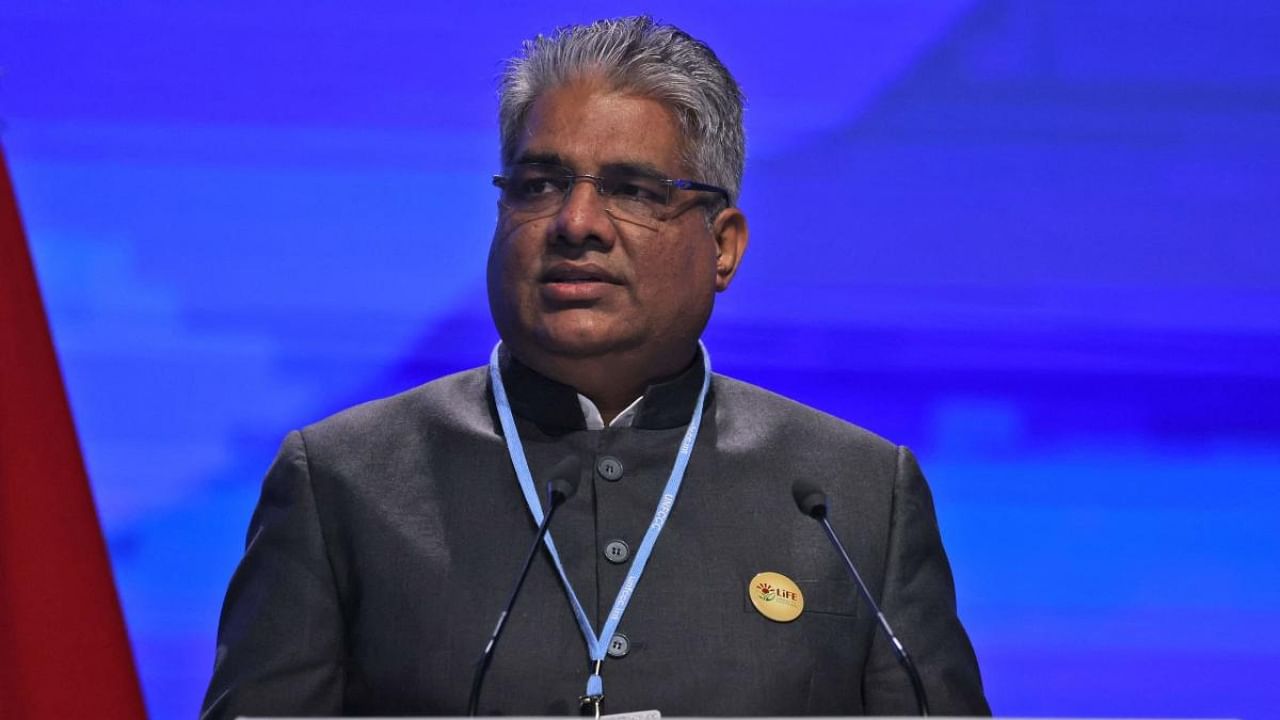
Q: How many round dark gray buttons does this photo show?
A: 3